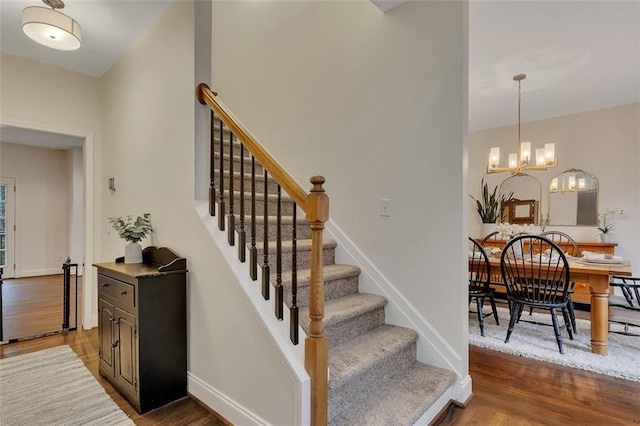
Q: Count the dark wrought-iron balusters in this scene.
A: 8